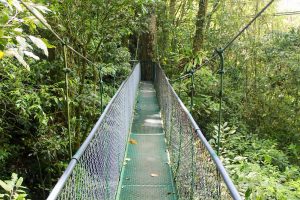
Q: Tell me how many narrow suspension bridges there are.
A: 1